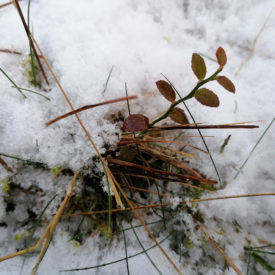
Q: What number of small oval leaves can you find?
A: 7